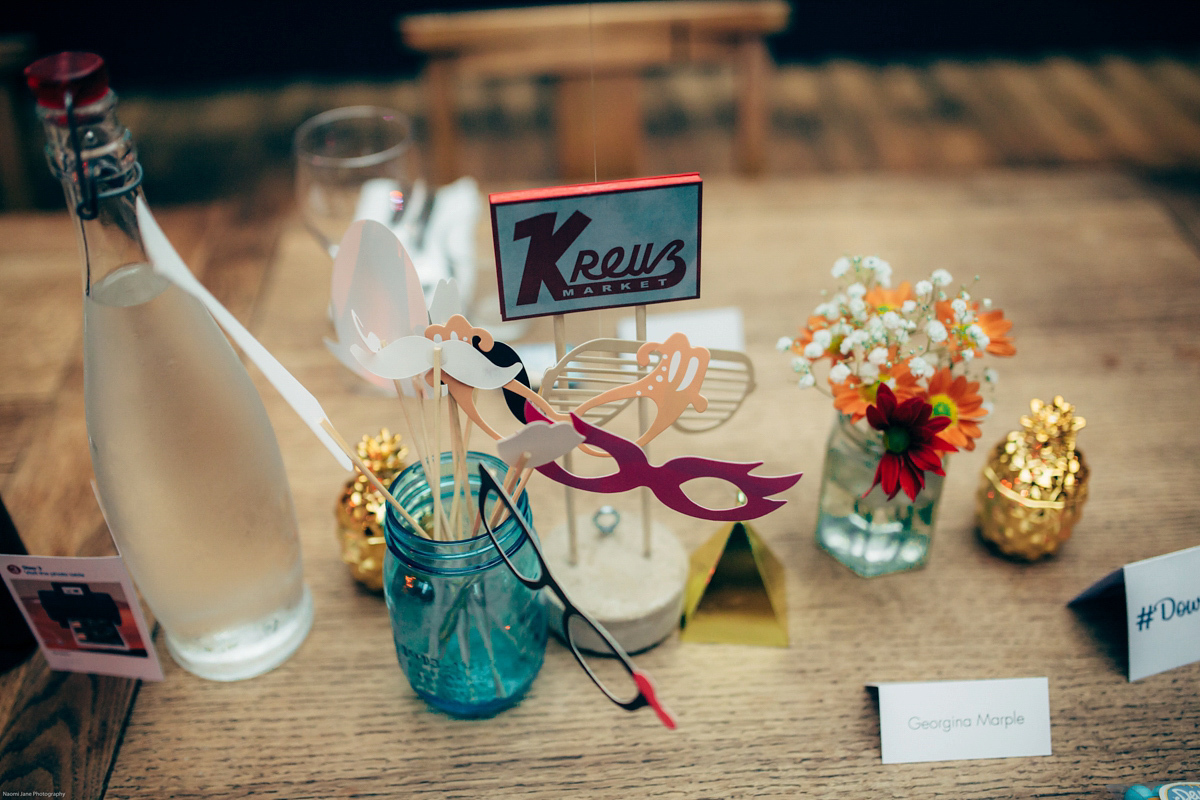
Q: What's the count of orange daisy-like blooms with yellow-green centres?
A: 5